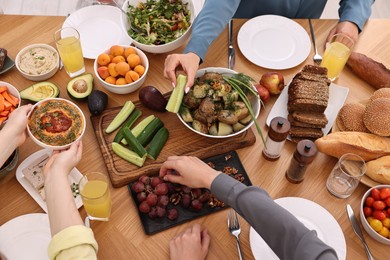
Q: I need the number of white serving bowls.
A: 7